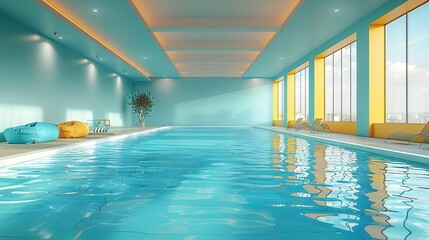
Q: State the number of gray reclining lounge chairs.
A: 3